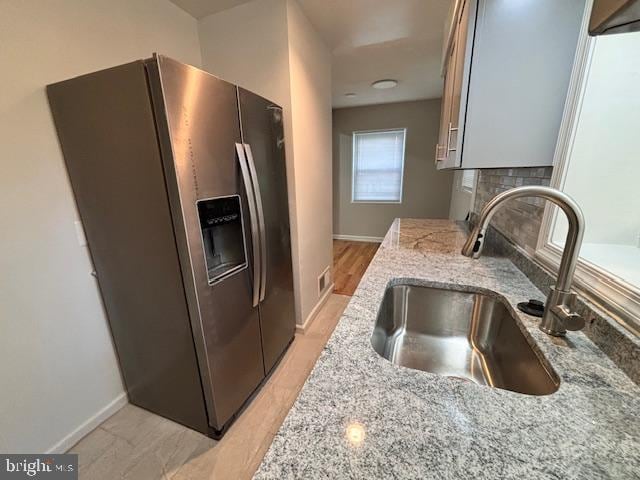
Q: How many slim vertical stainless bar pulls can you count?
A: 2